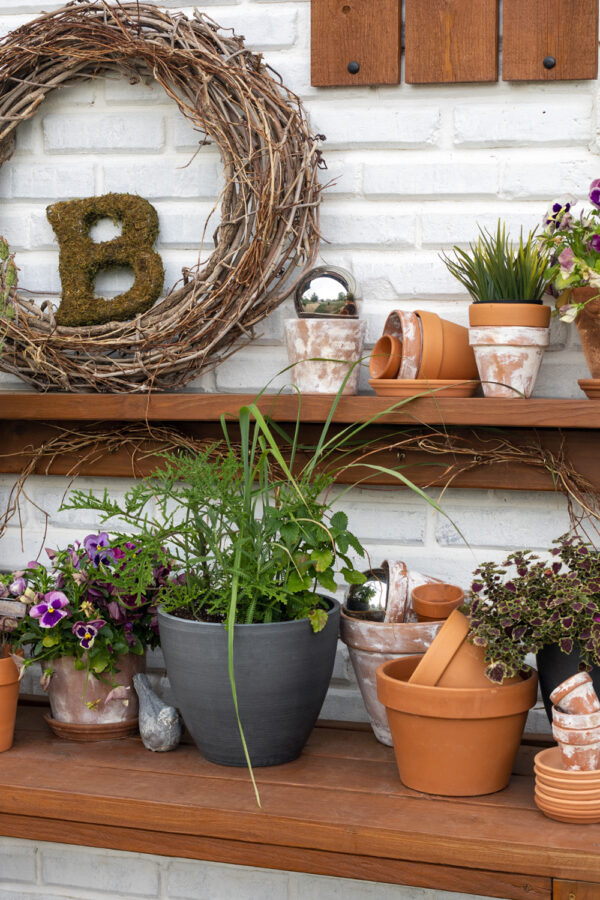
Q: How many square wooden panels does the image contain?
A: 3